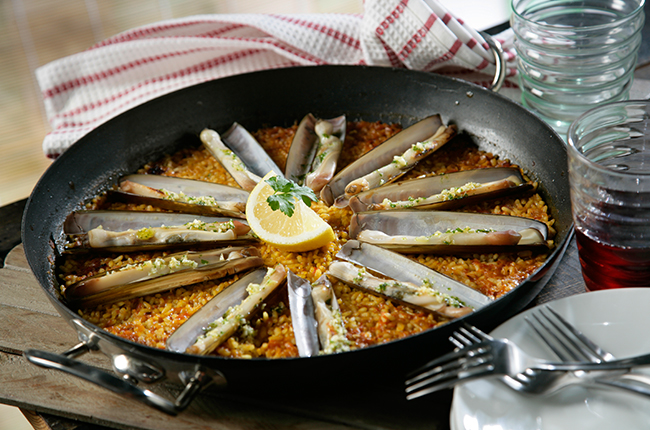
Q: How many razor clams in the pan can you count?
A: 11